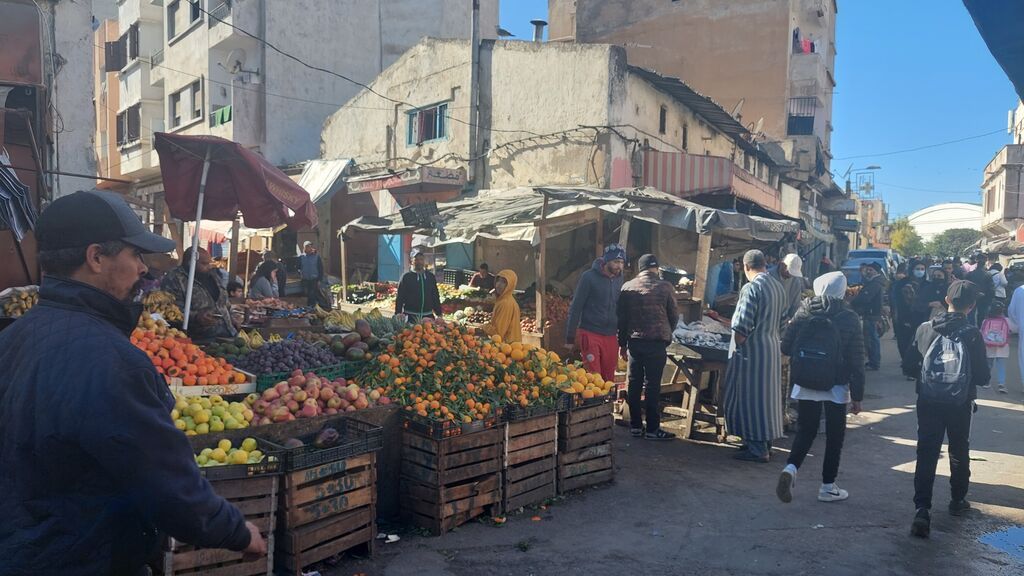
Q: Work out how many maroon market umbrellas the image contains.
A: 1